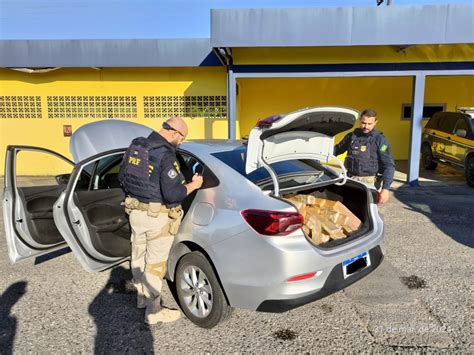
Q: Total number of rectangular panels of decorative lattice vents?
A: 3